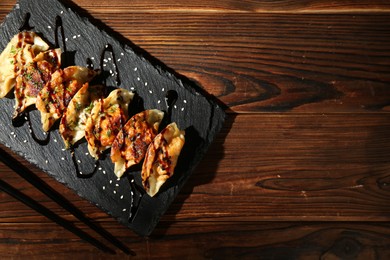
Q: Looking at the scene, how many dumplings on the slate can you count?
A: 7